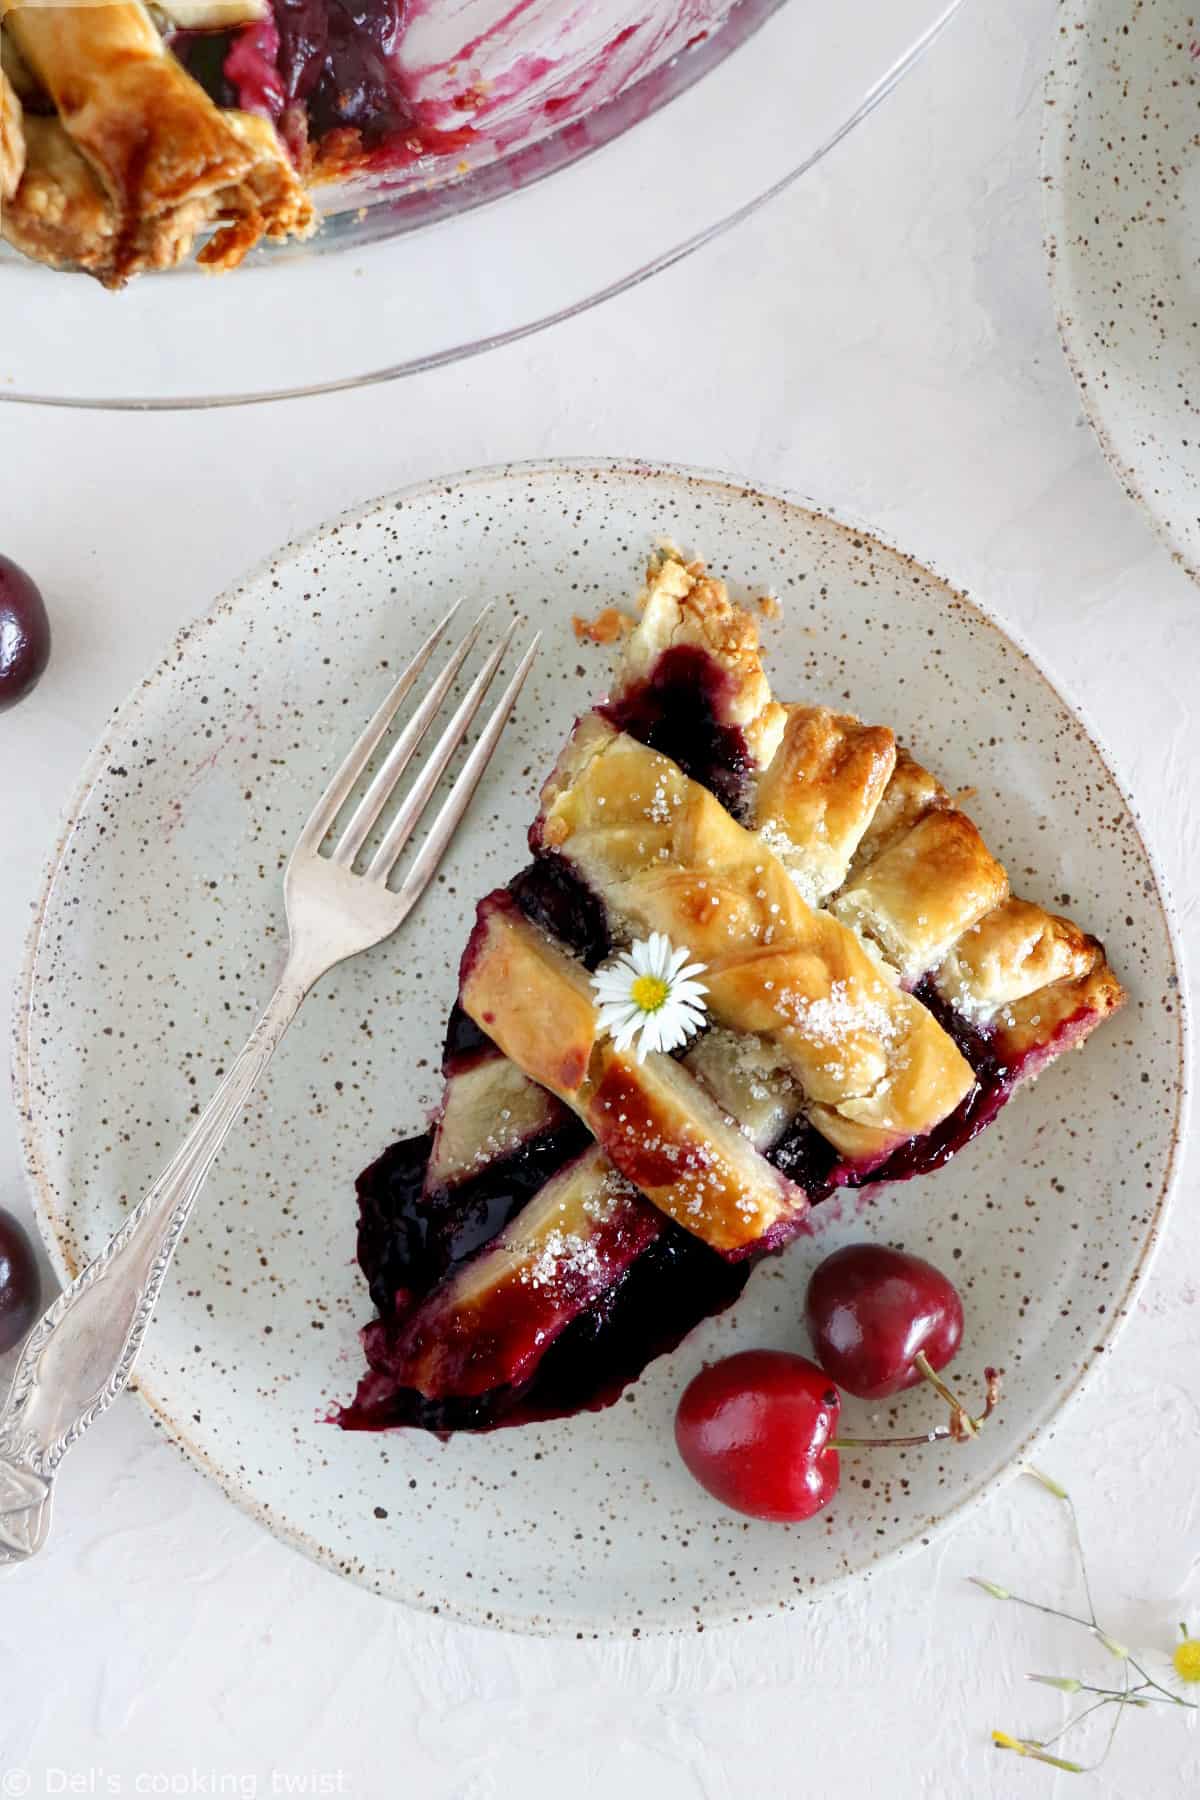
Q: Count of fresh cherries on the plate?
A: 2